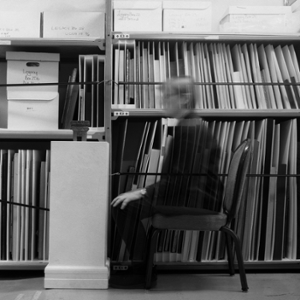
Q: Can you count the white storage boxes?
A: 7